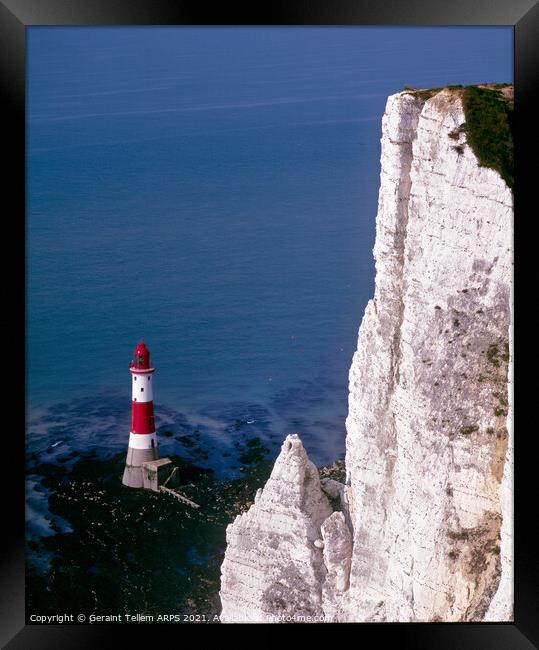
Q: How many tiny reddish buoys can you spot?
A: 3